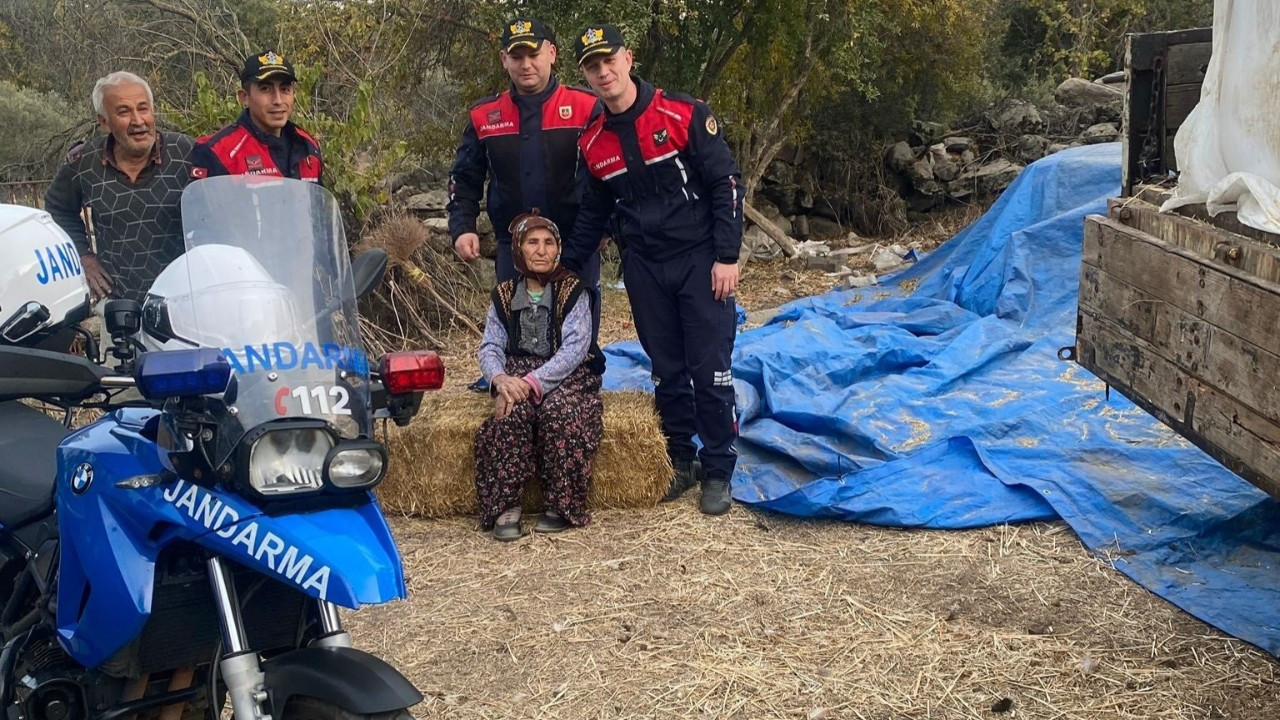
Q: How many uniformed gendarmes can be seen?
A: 3